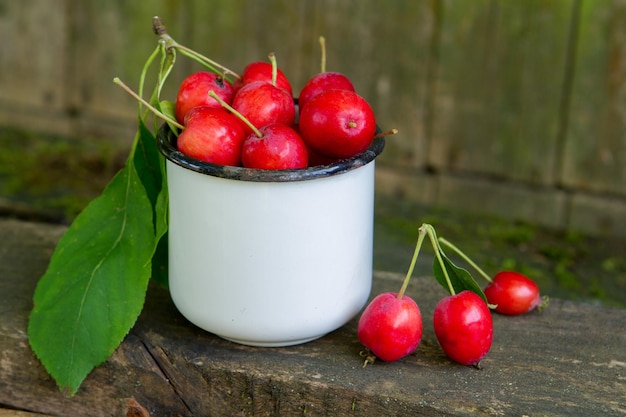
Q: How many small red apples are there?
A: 10